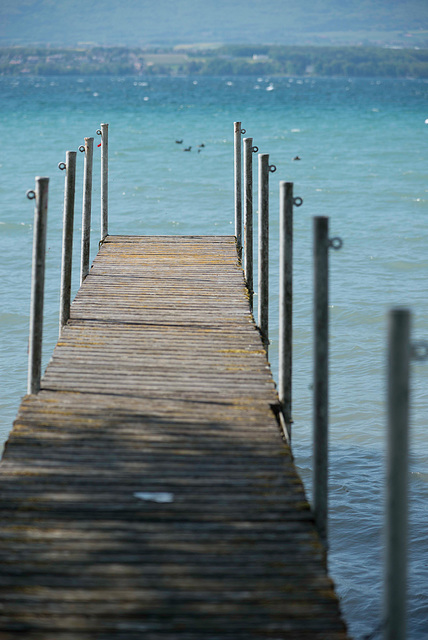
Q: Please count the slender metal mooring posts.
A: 10